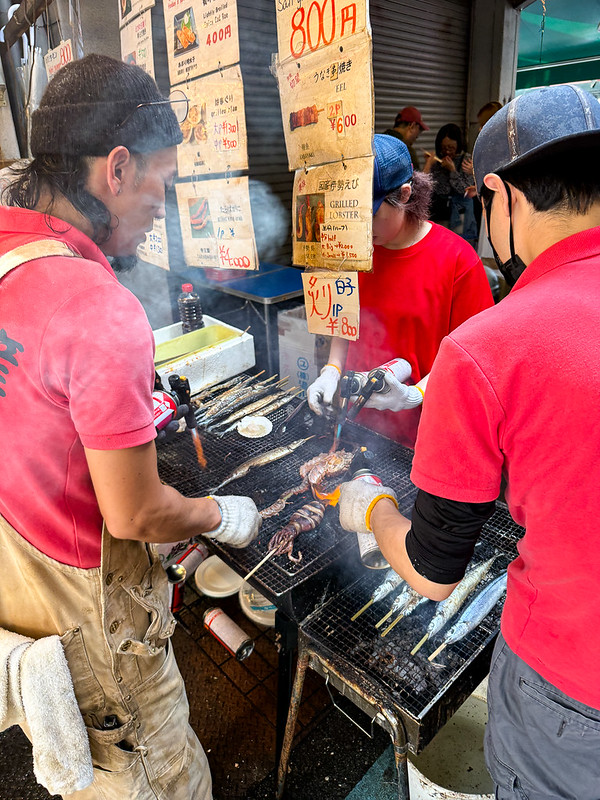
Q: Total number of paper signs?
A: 11